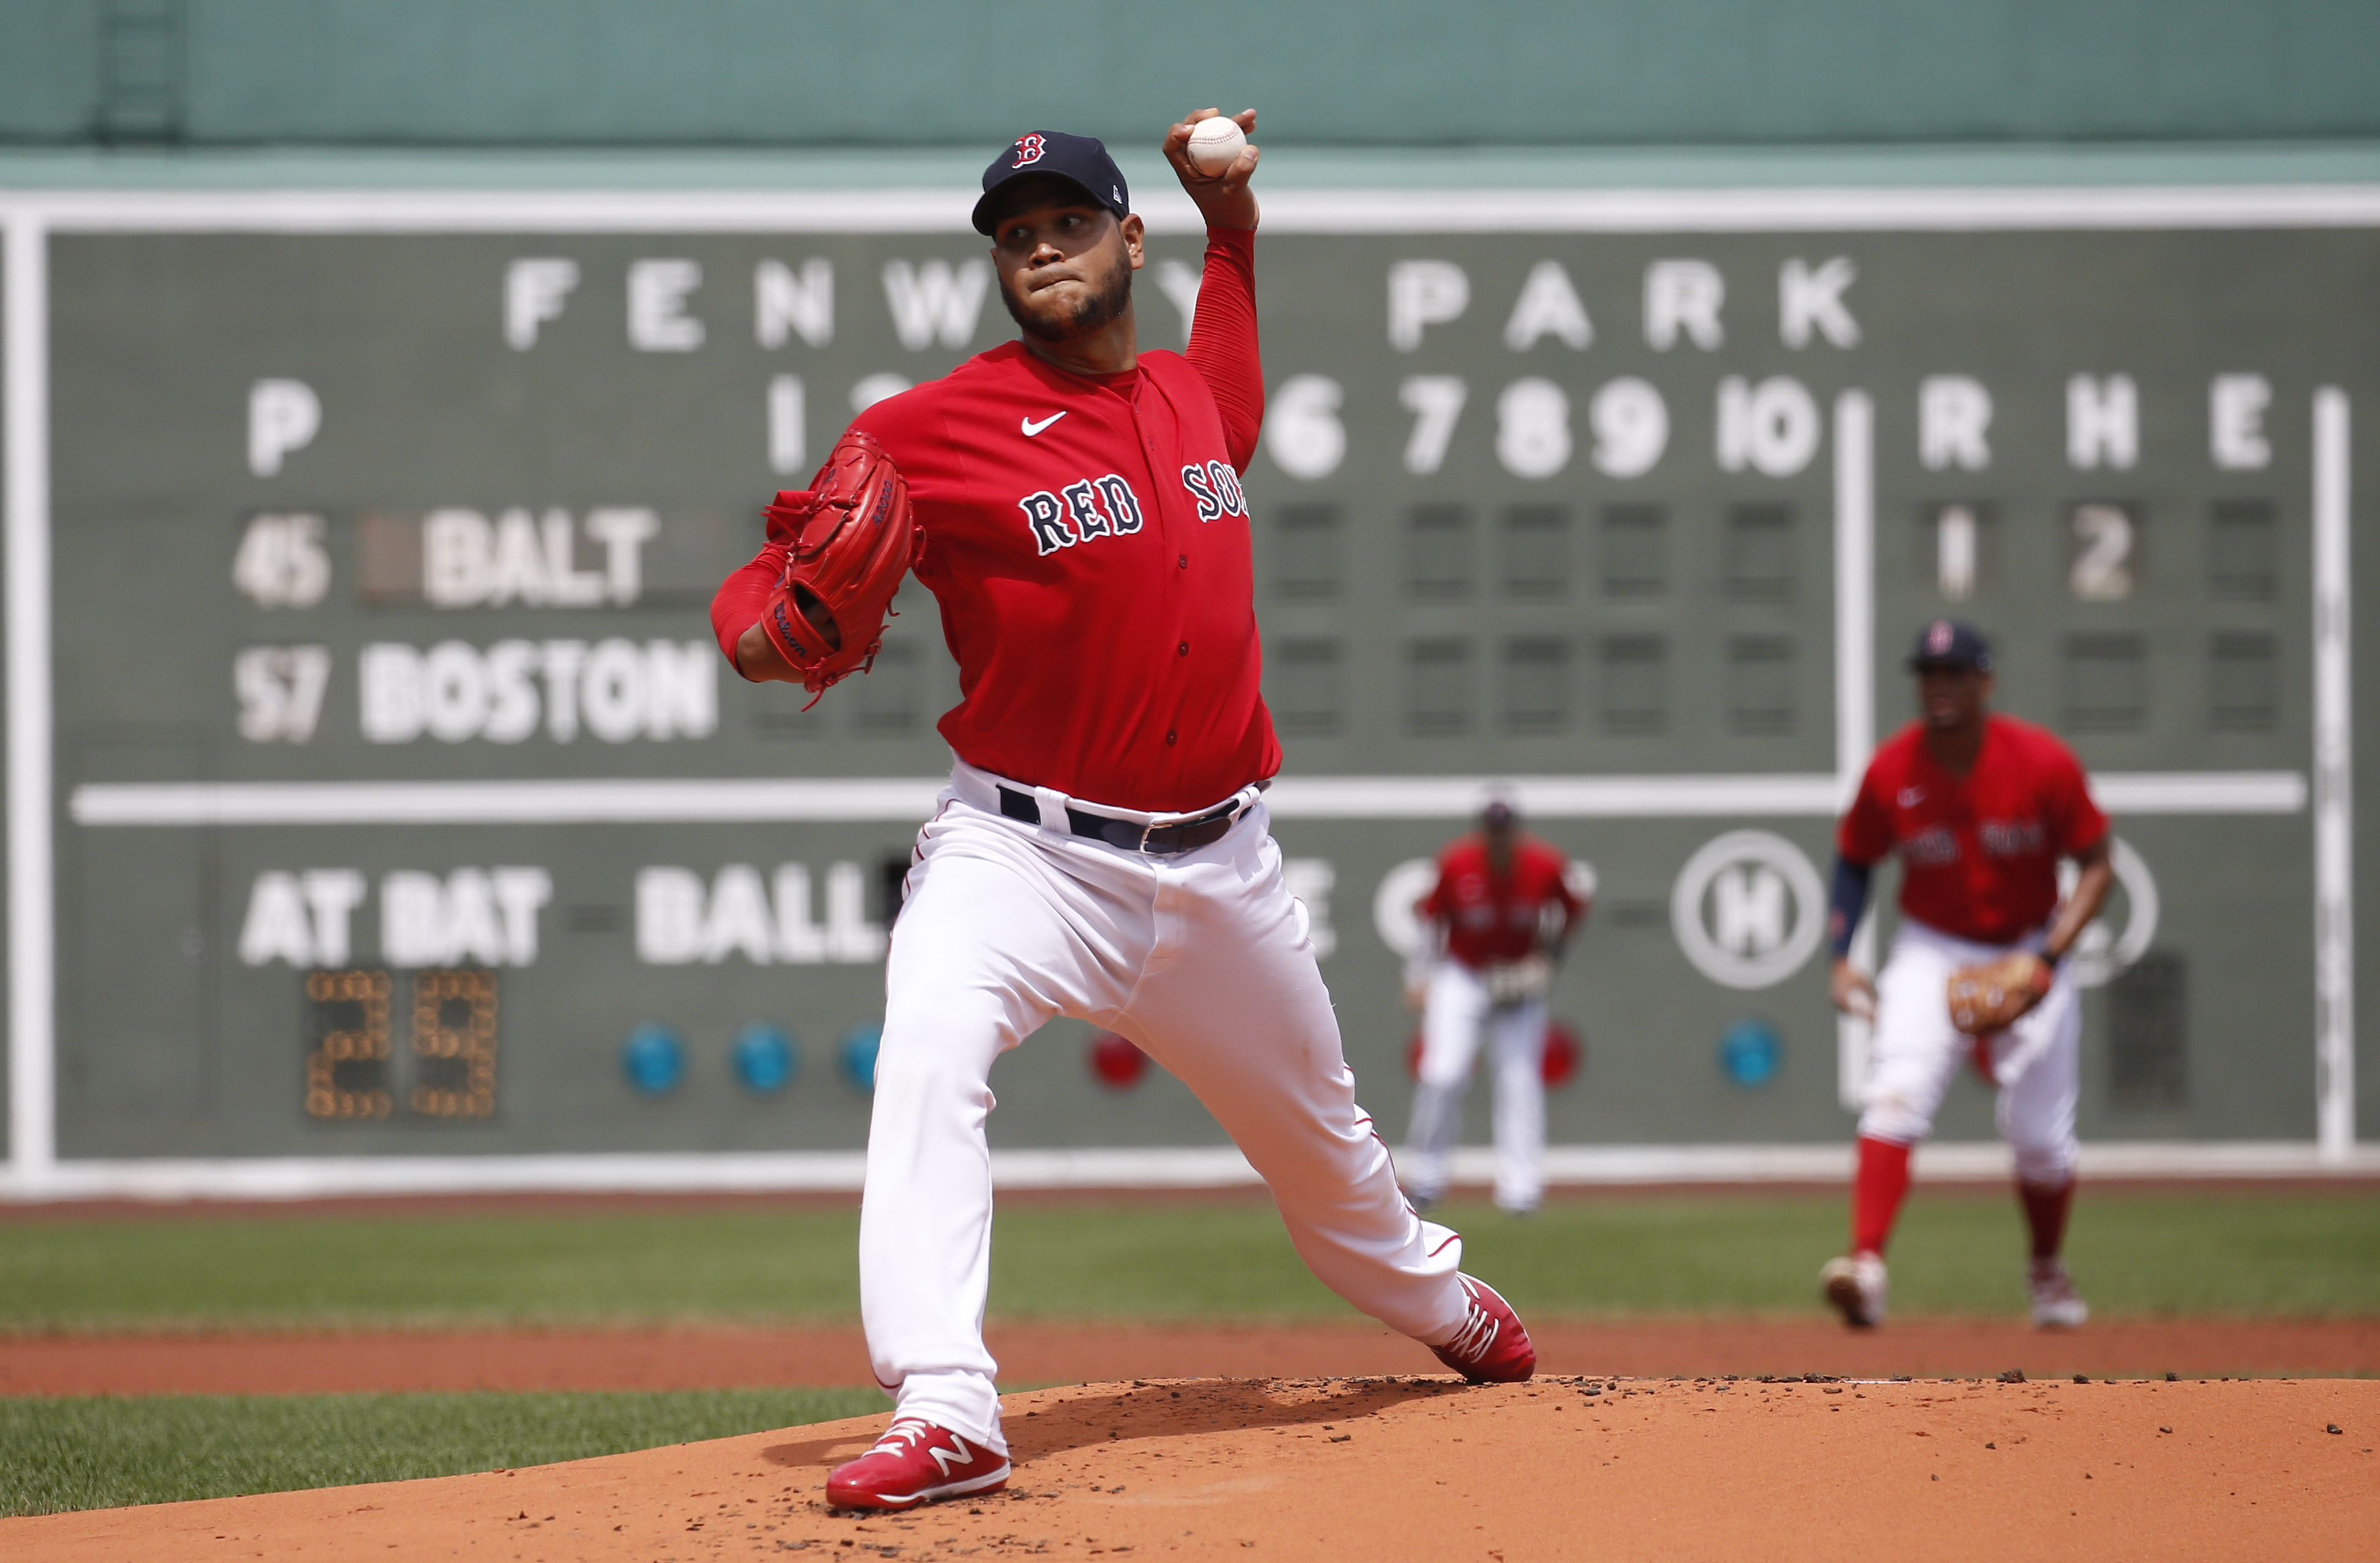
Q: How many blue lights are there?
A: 4